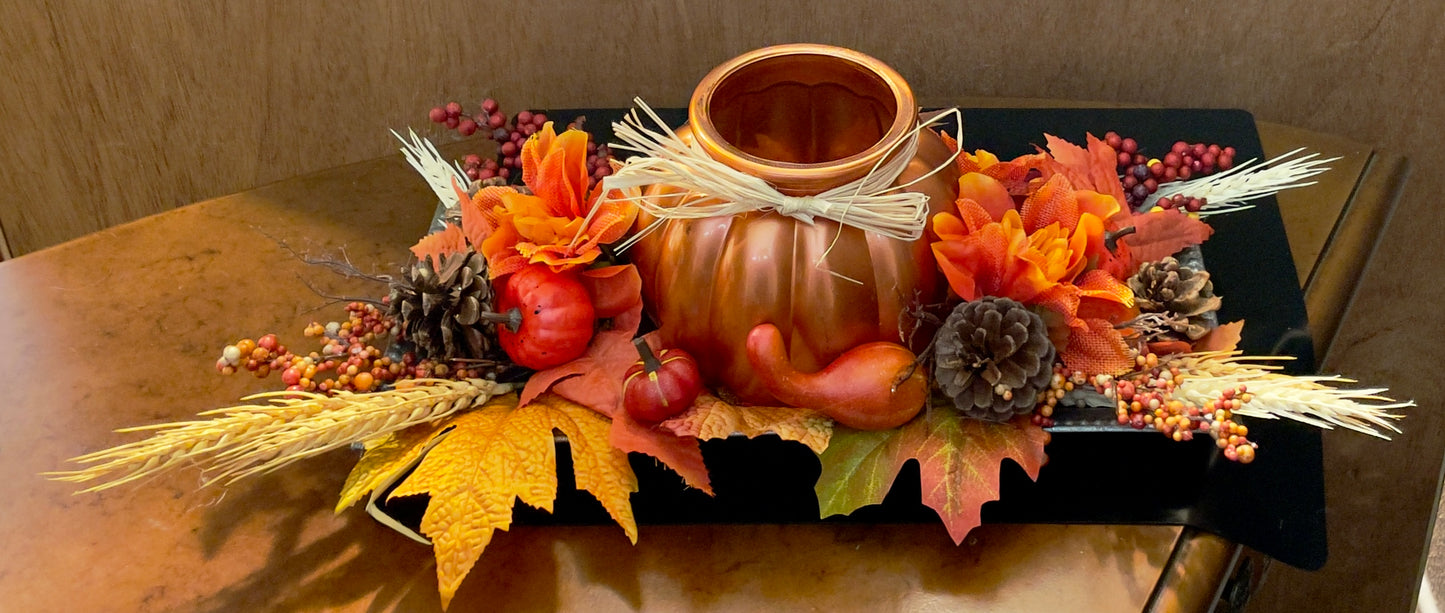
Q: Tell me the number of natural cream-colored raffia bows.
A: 1